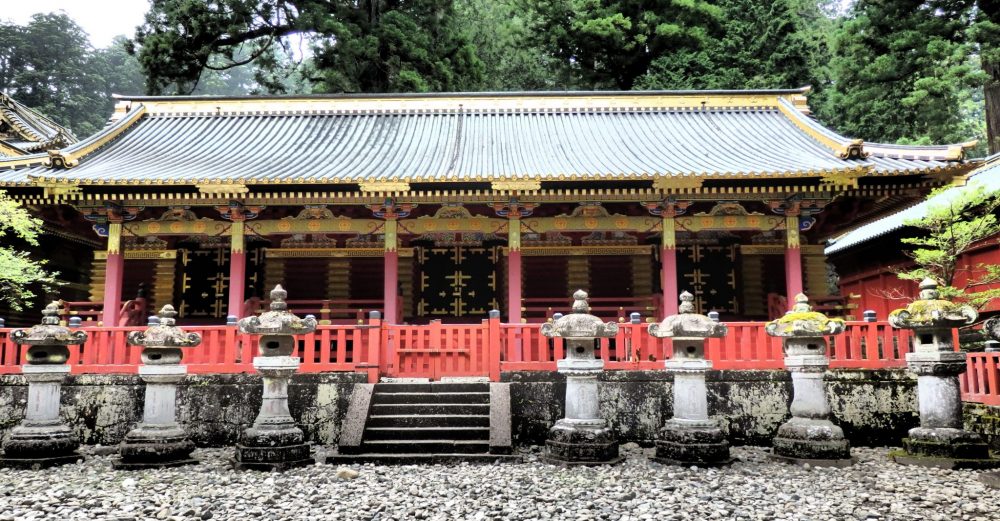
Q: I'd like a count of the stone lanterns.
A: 7